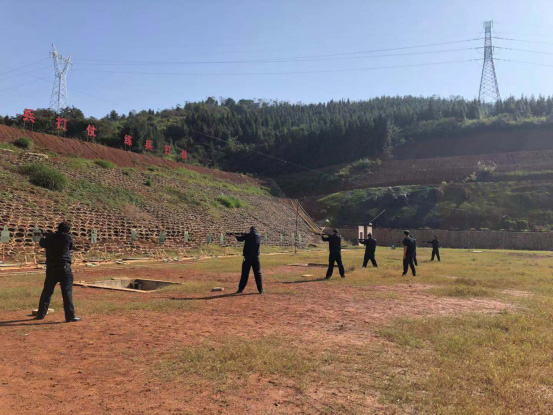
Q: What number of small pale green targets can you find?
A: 12